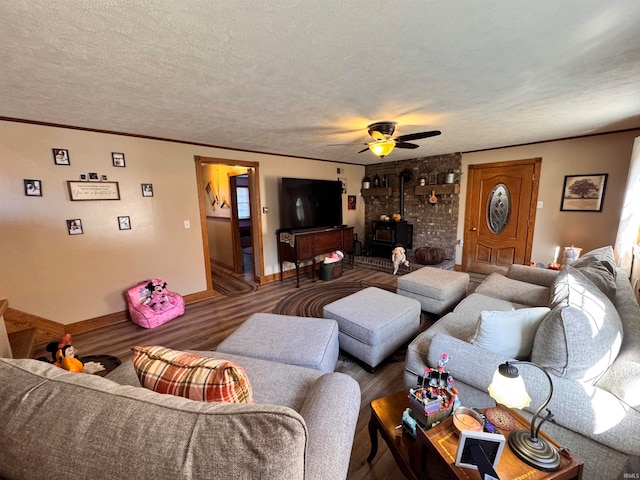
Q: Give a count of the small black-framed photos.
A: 6